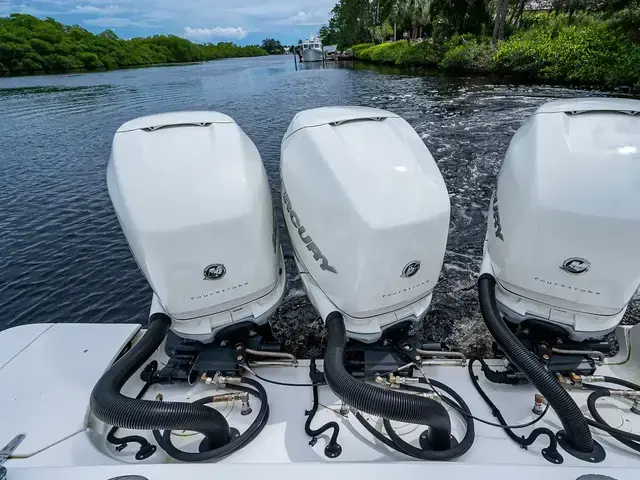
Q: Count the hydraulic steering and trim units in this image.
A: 3